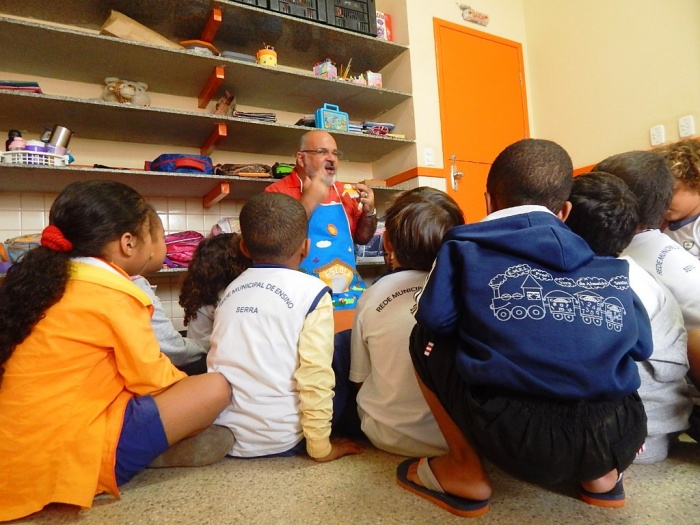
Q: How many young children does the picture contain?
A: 9